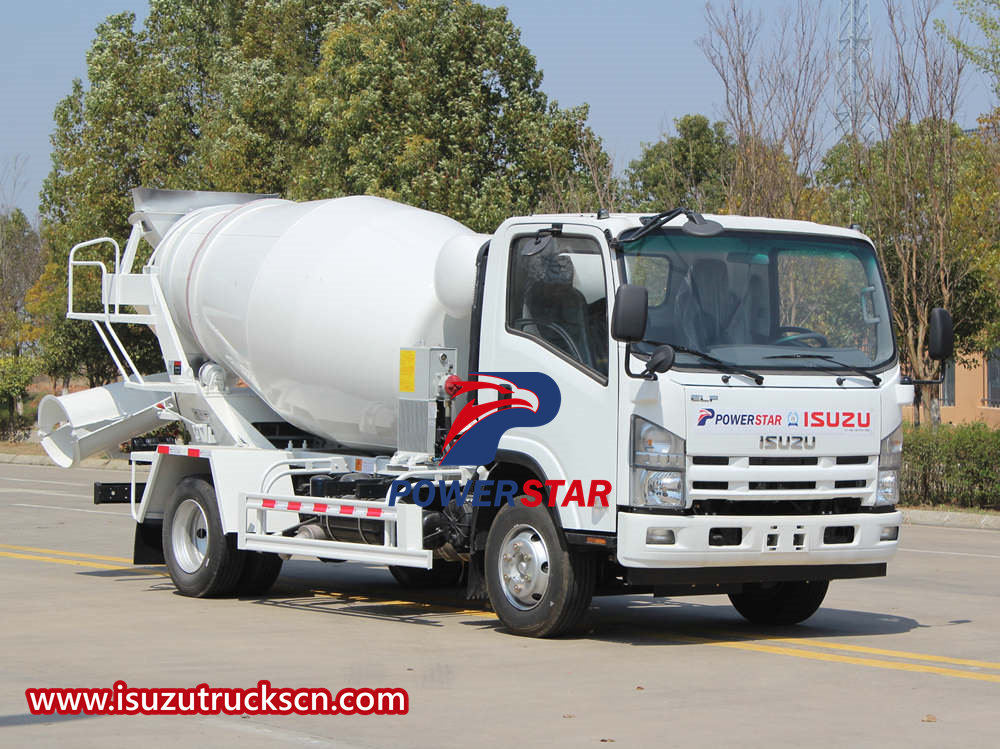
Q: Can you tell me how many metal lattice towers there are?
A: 1